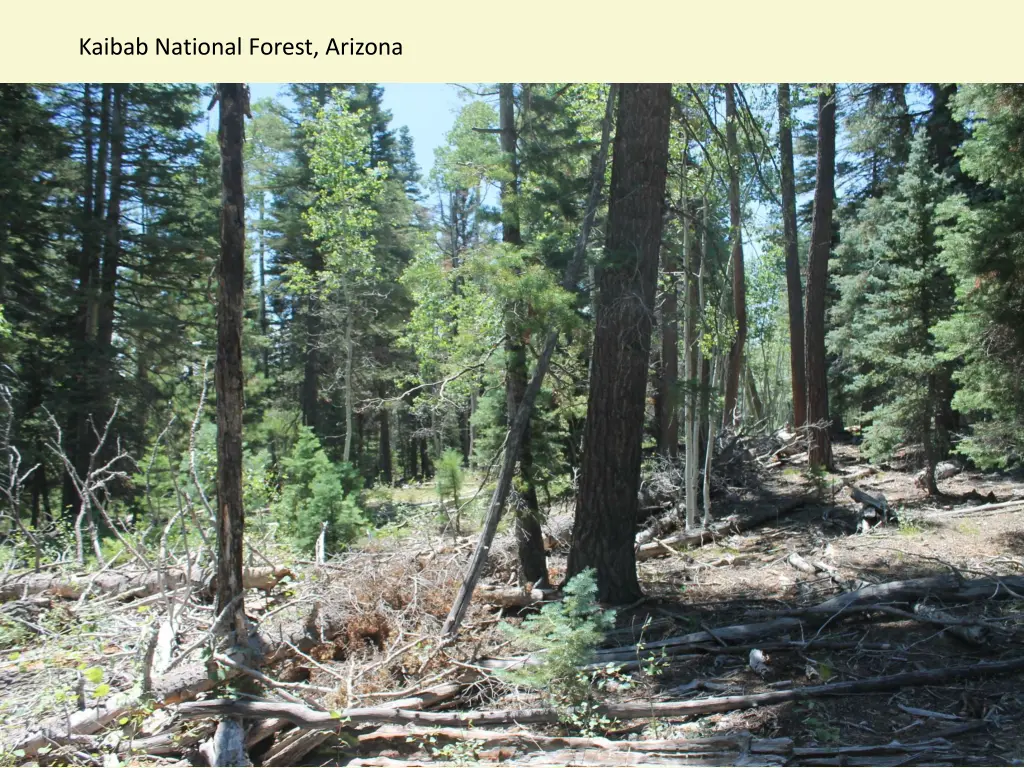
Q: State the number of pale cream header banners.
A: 1